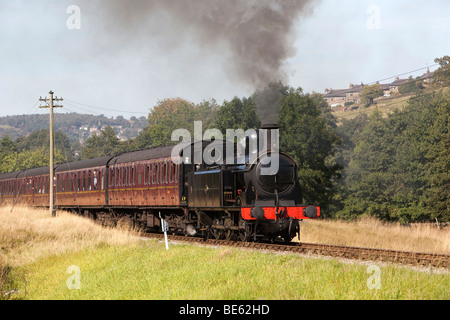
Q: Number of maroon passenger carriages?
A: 4